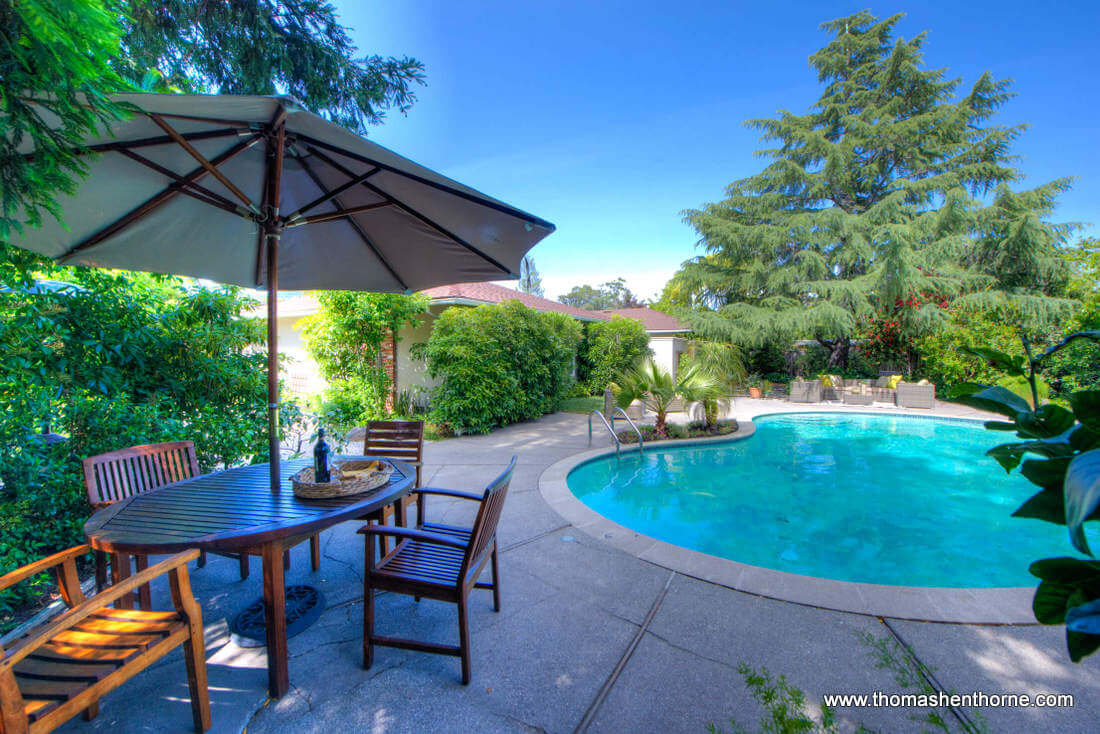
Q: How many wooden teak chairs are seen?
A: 4